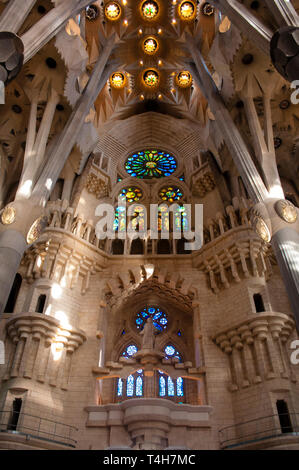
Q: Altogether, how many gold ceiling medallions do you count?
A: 7